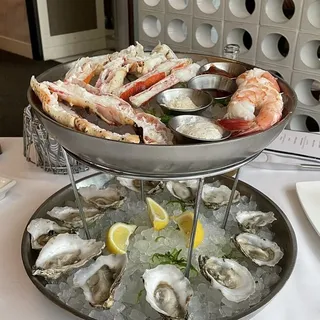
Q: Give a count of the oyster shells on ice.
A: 12